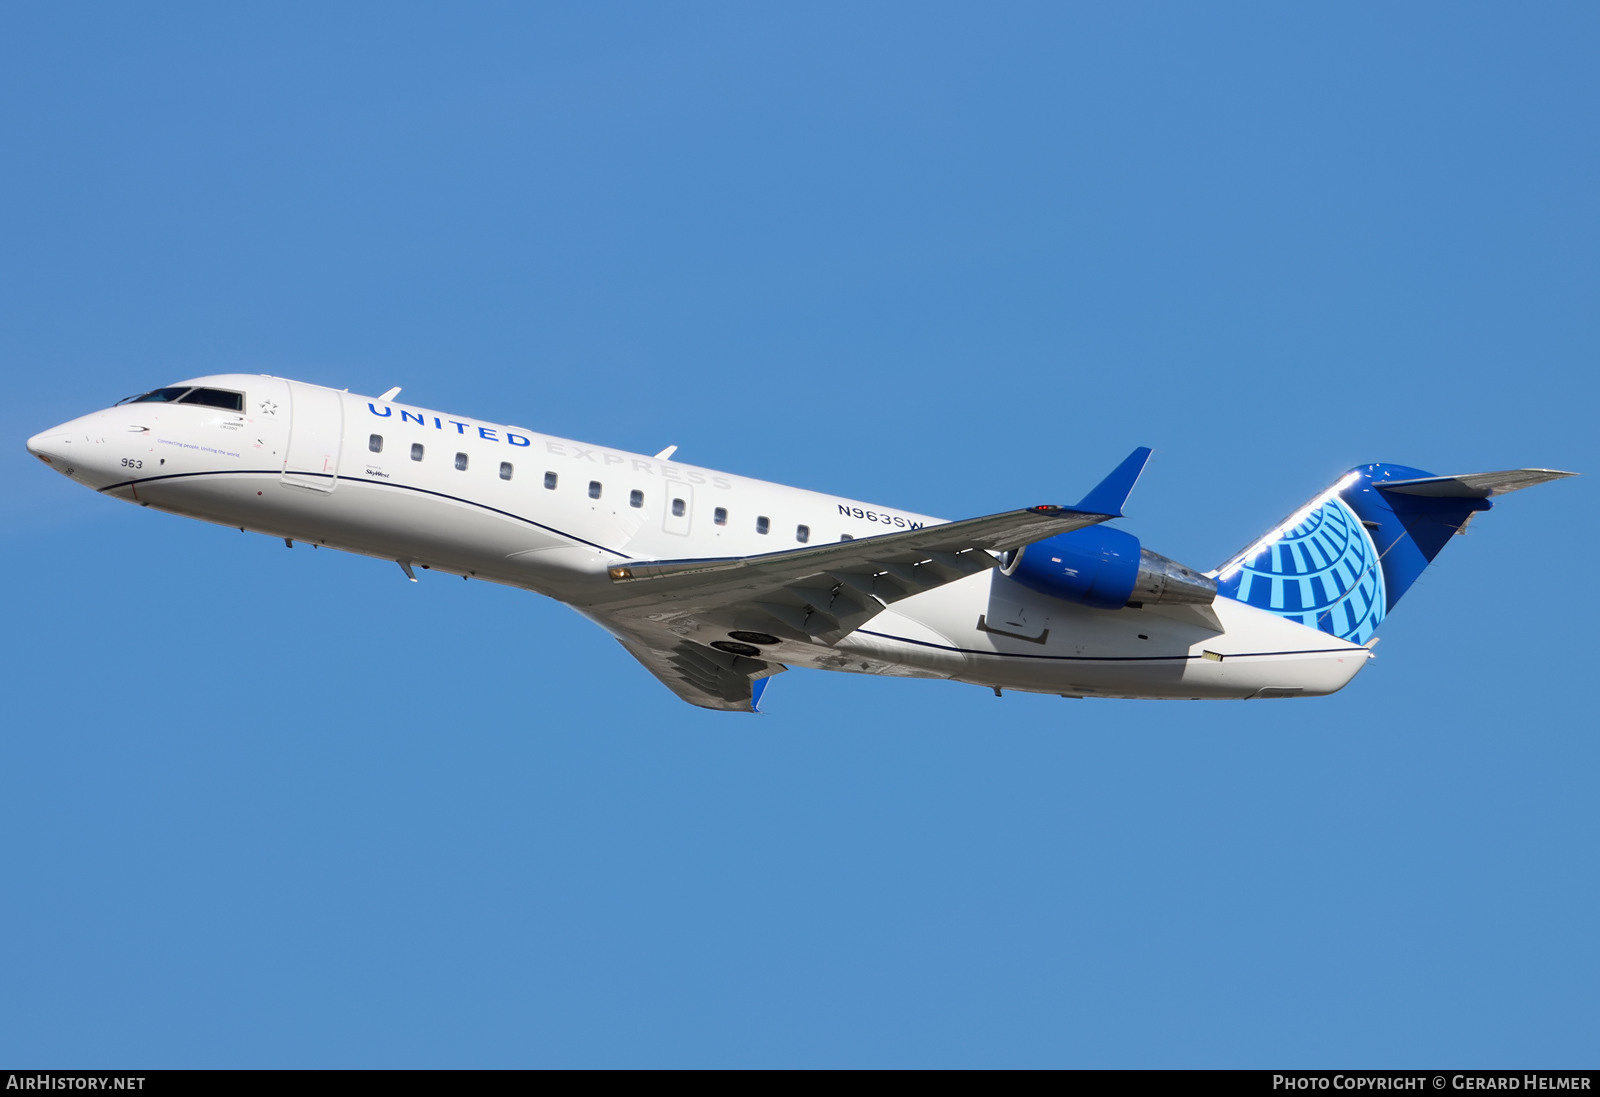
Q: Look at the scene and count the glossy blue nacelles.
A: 1